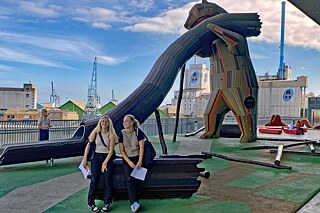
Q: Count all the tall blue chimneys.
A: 1